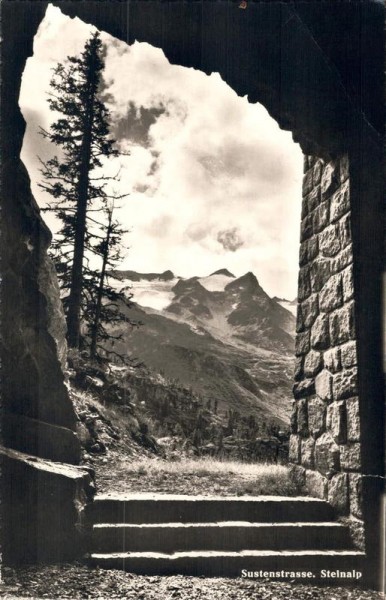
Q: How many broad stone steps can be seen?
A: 3